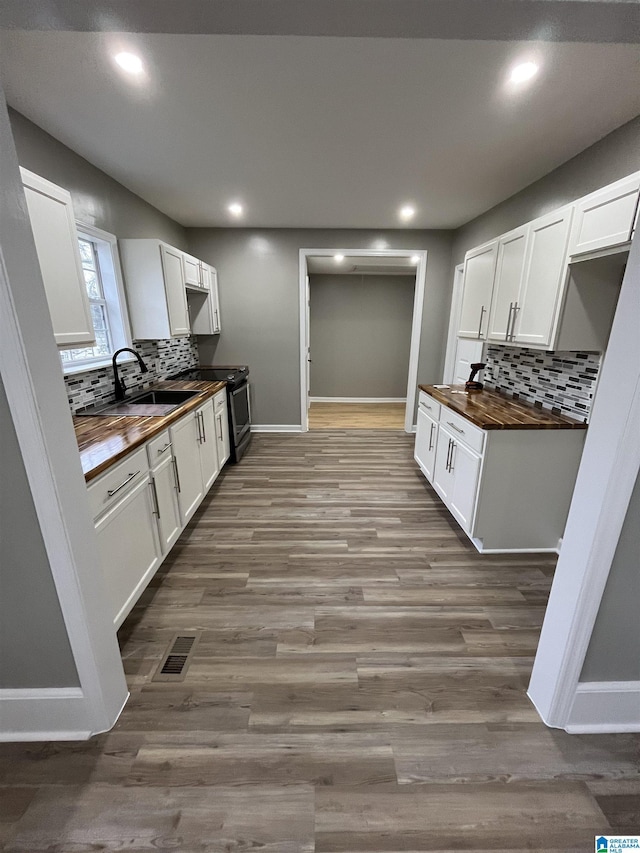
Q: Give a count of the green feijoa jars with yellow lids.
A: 0